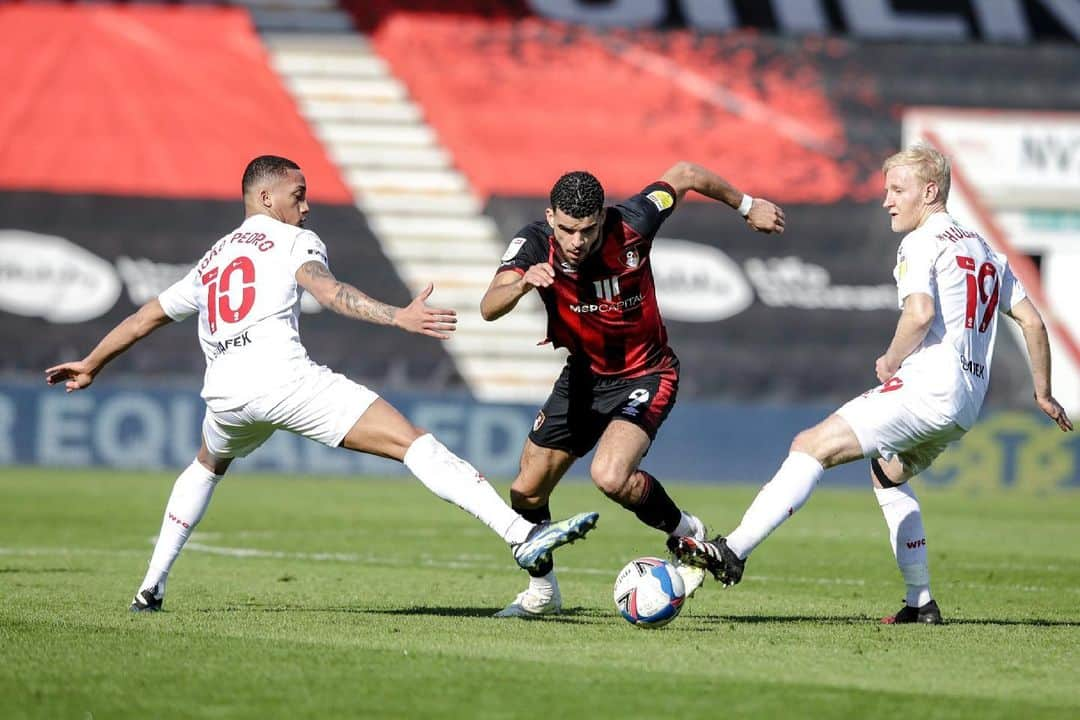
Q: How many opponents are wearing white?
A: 2